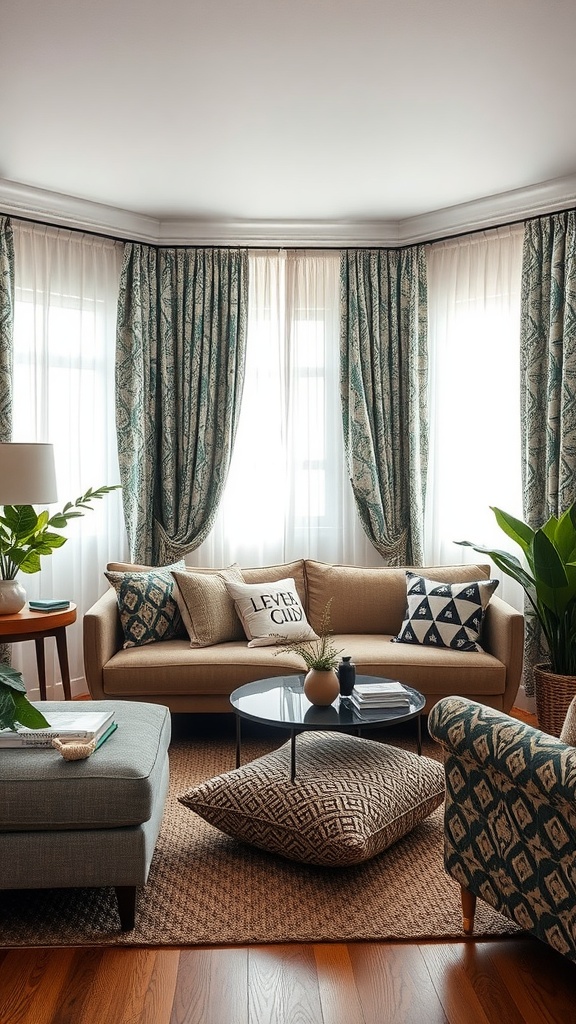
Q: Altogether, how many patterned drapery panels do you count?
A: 4